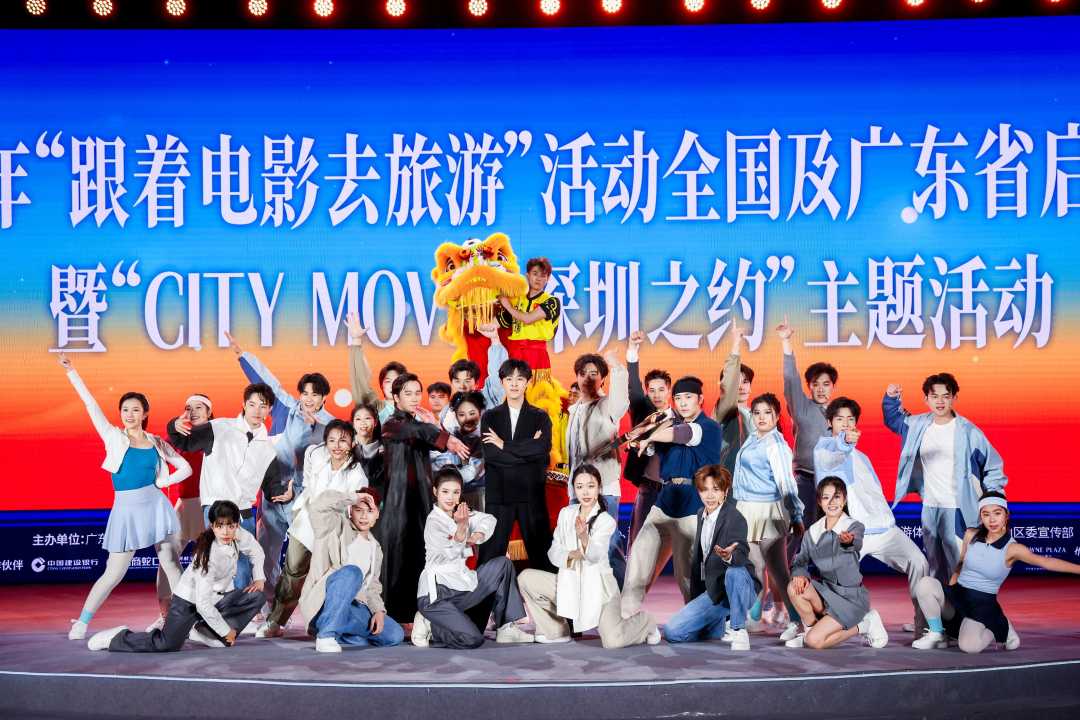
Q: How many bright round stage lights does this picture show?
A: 15